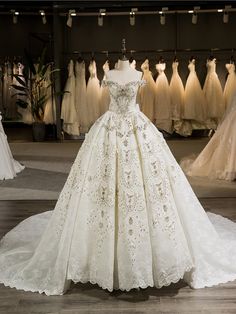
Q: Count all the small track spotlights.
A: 8